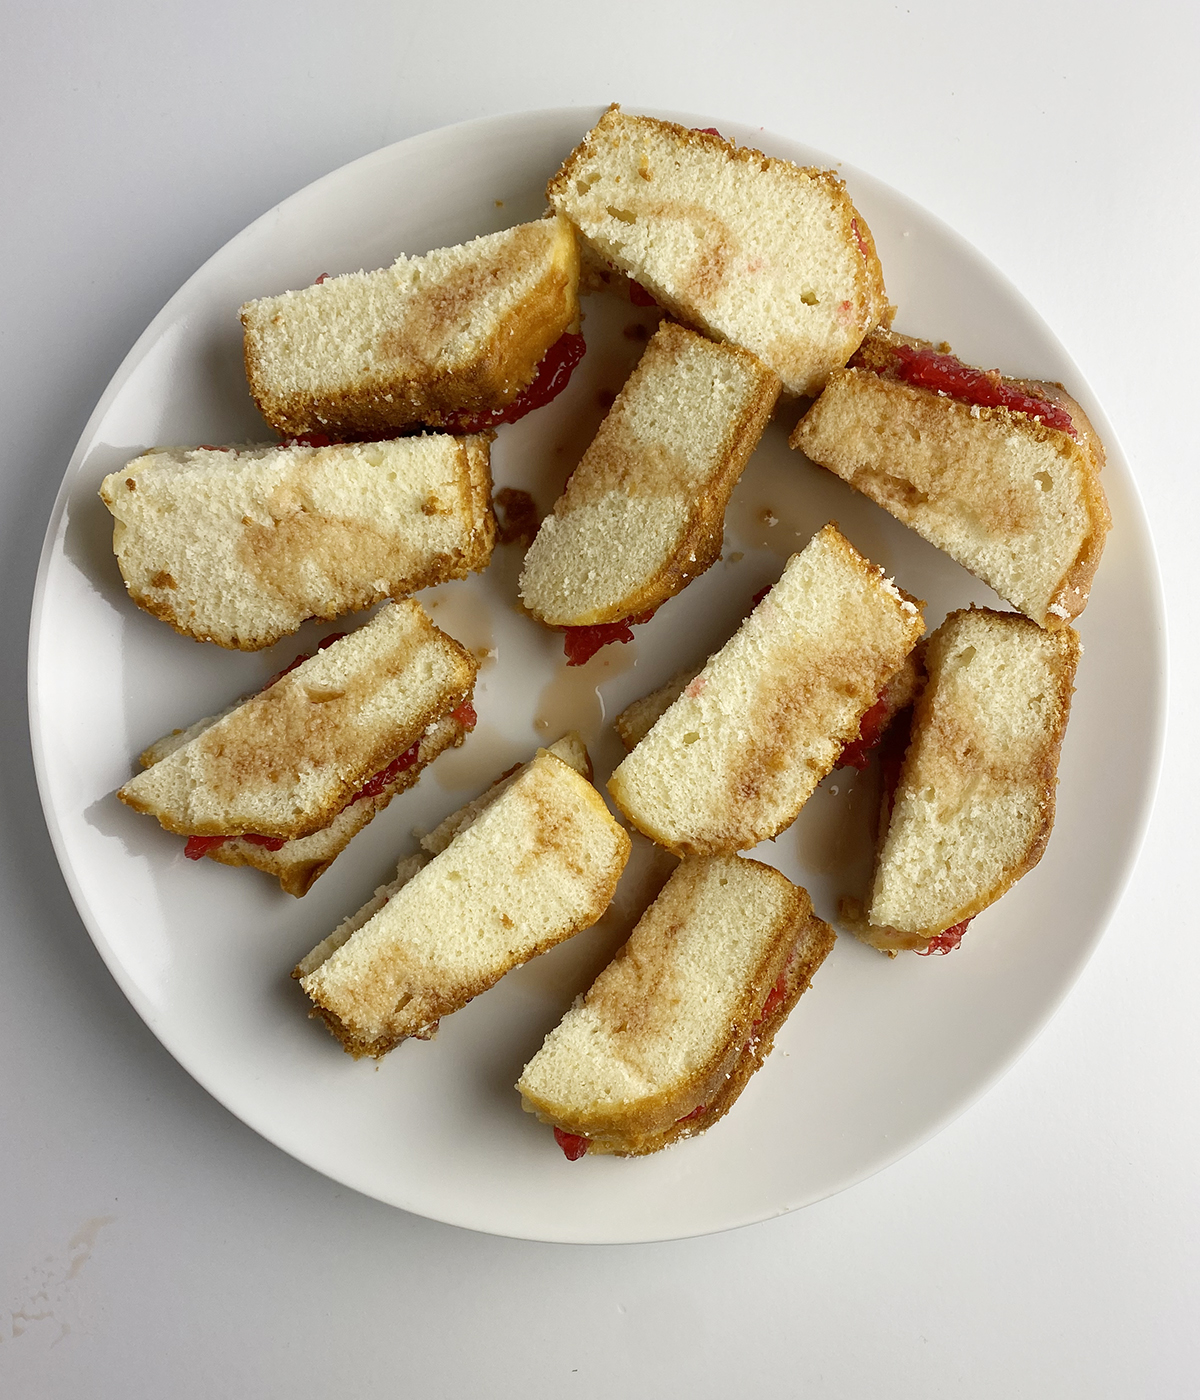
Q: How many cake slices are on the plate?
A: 10